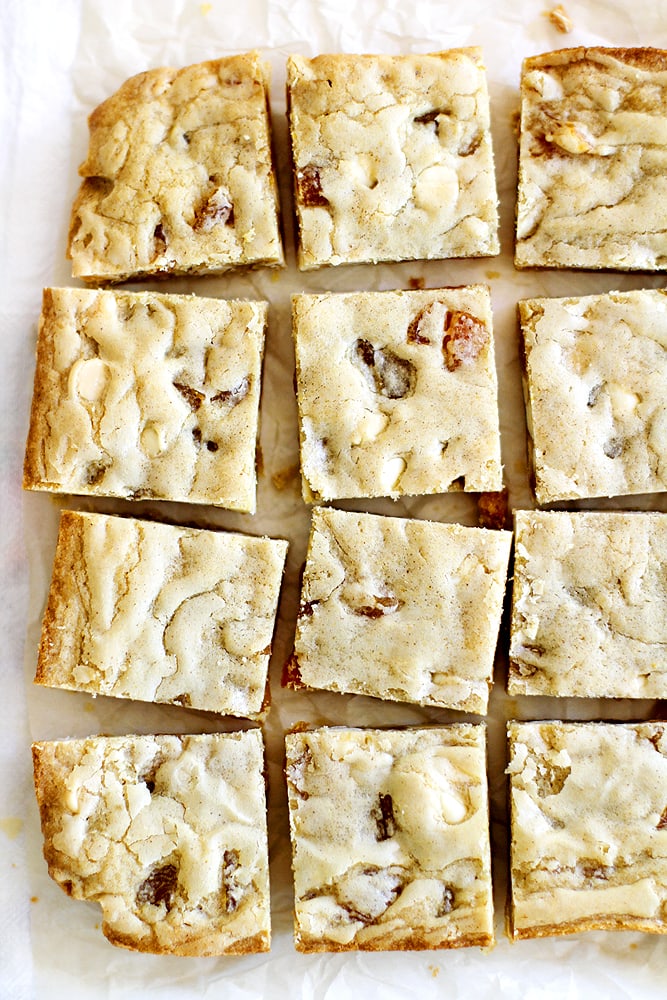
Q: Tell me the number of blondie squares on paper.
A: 12